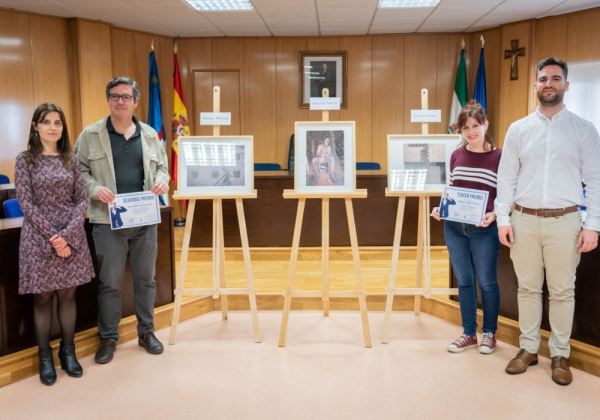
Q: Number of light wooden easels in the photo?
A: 3